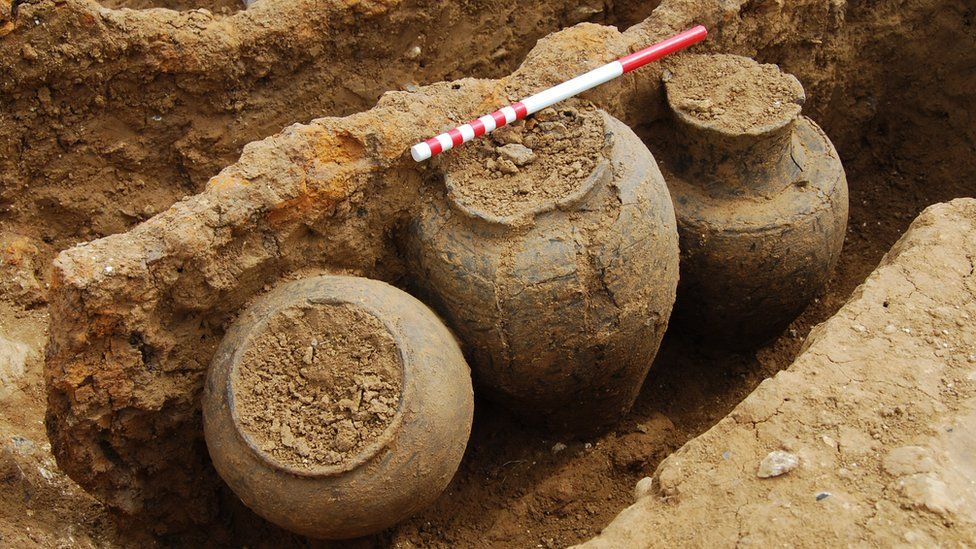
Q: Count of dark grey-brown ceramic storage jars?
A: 3